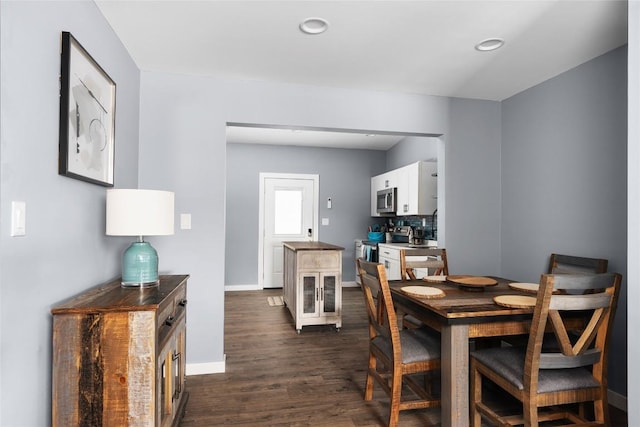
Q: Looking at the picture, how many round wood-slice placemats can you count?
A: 4